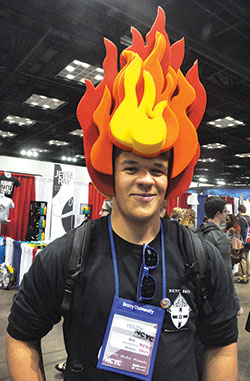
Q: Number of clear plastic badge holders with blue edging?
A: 1